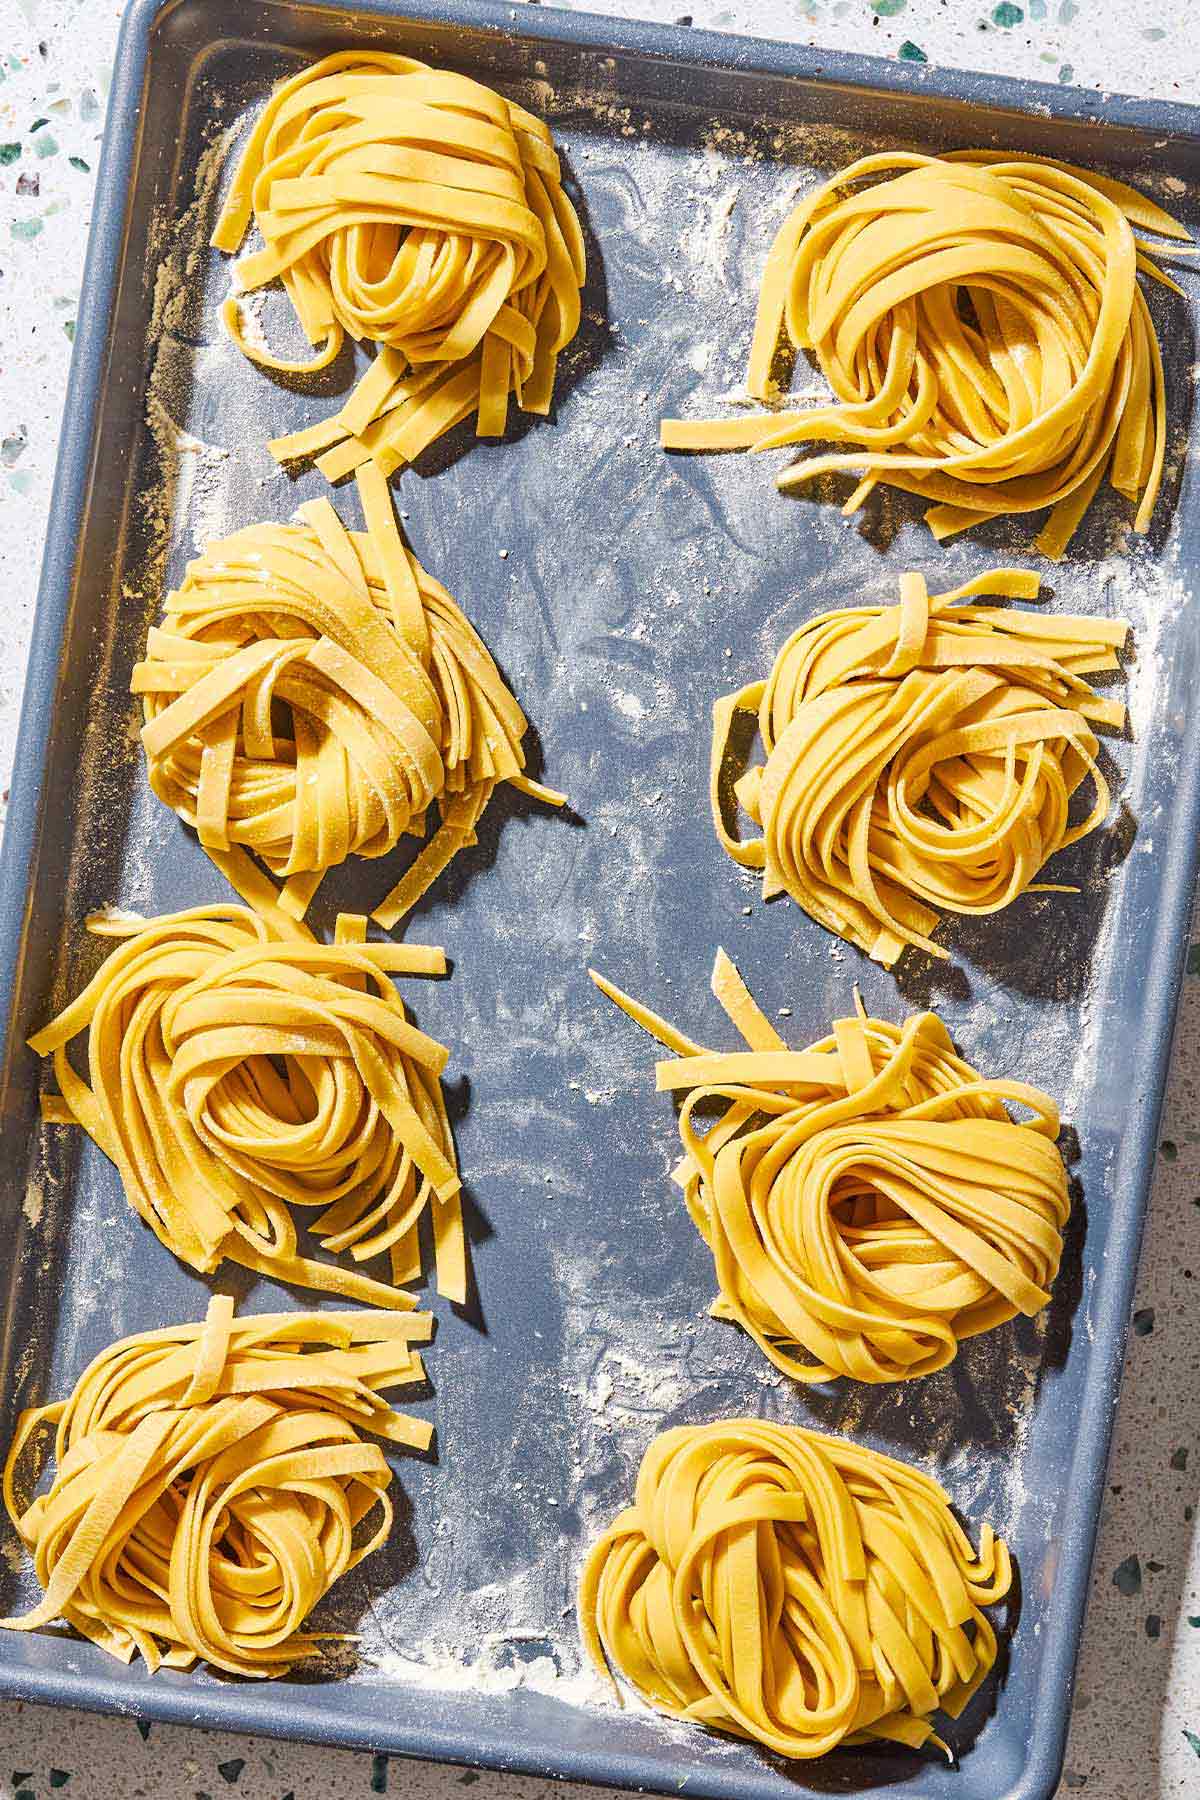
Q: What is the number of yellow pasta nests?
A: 8